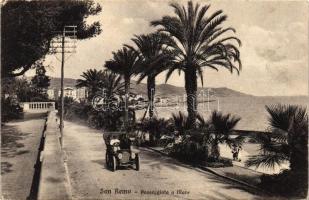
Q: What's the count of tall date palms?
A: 3